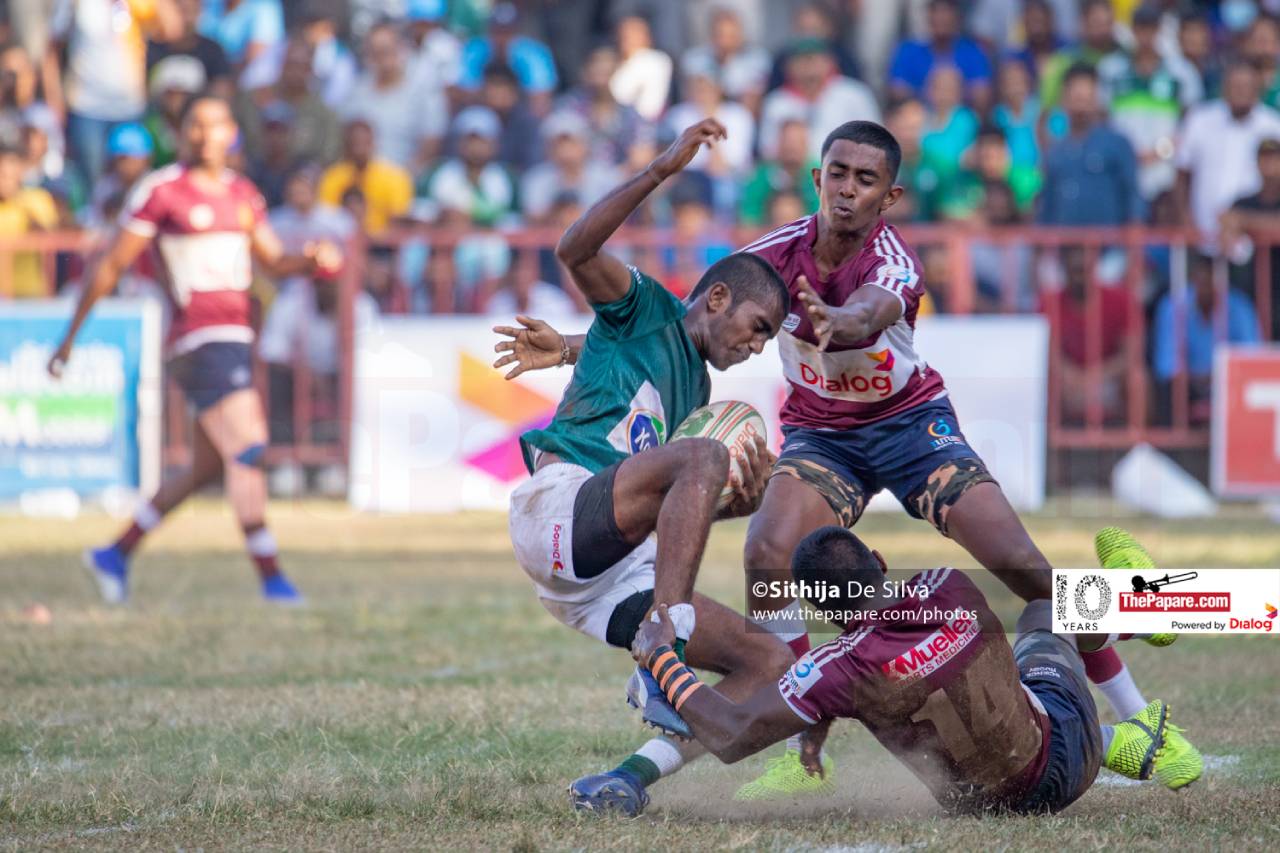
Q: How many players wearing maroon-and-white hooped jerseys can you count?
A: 3